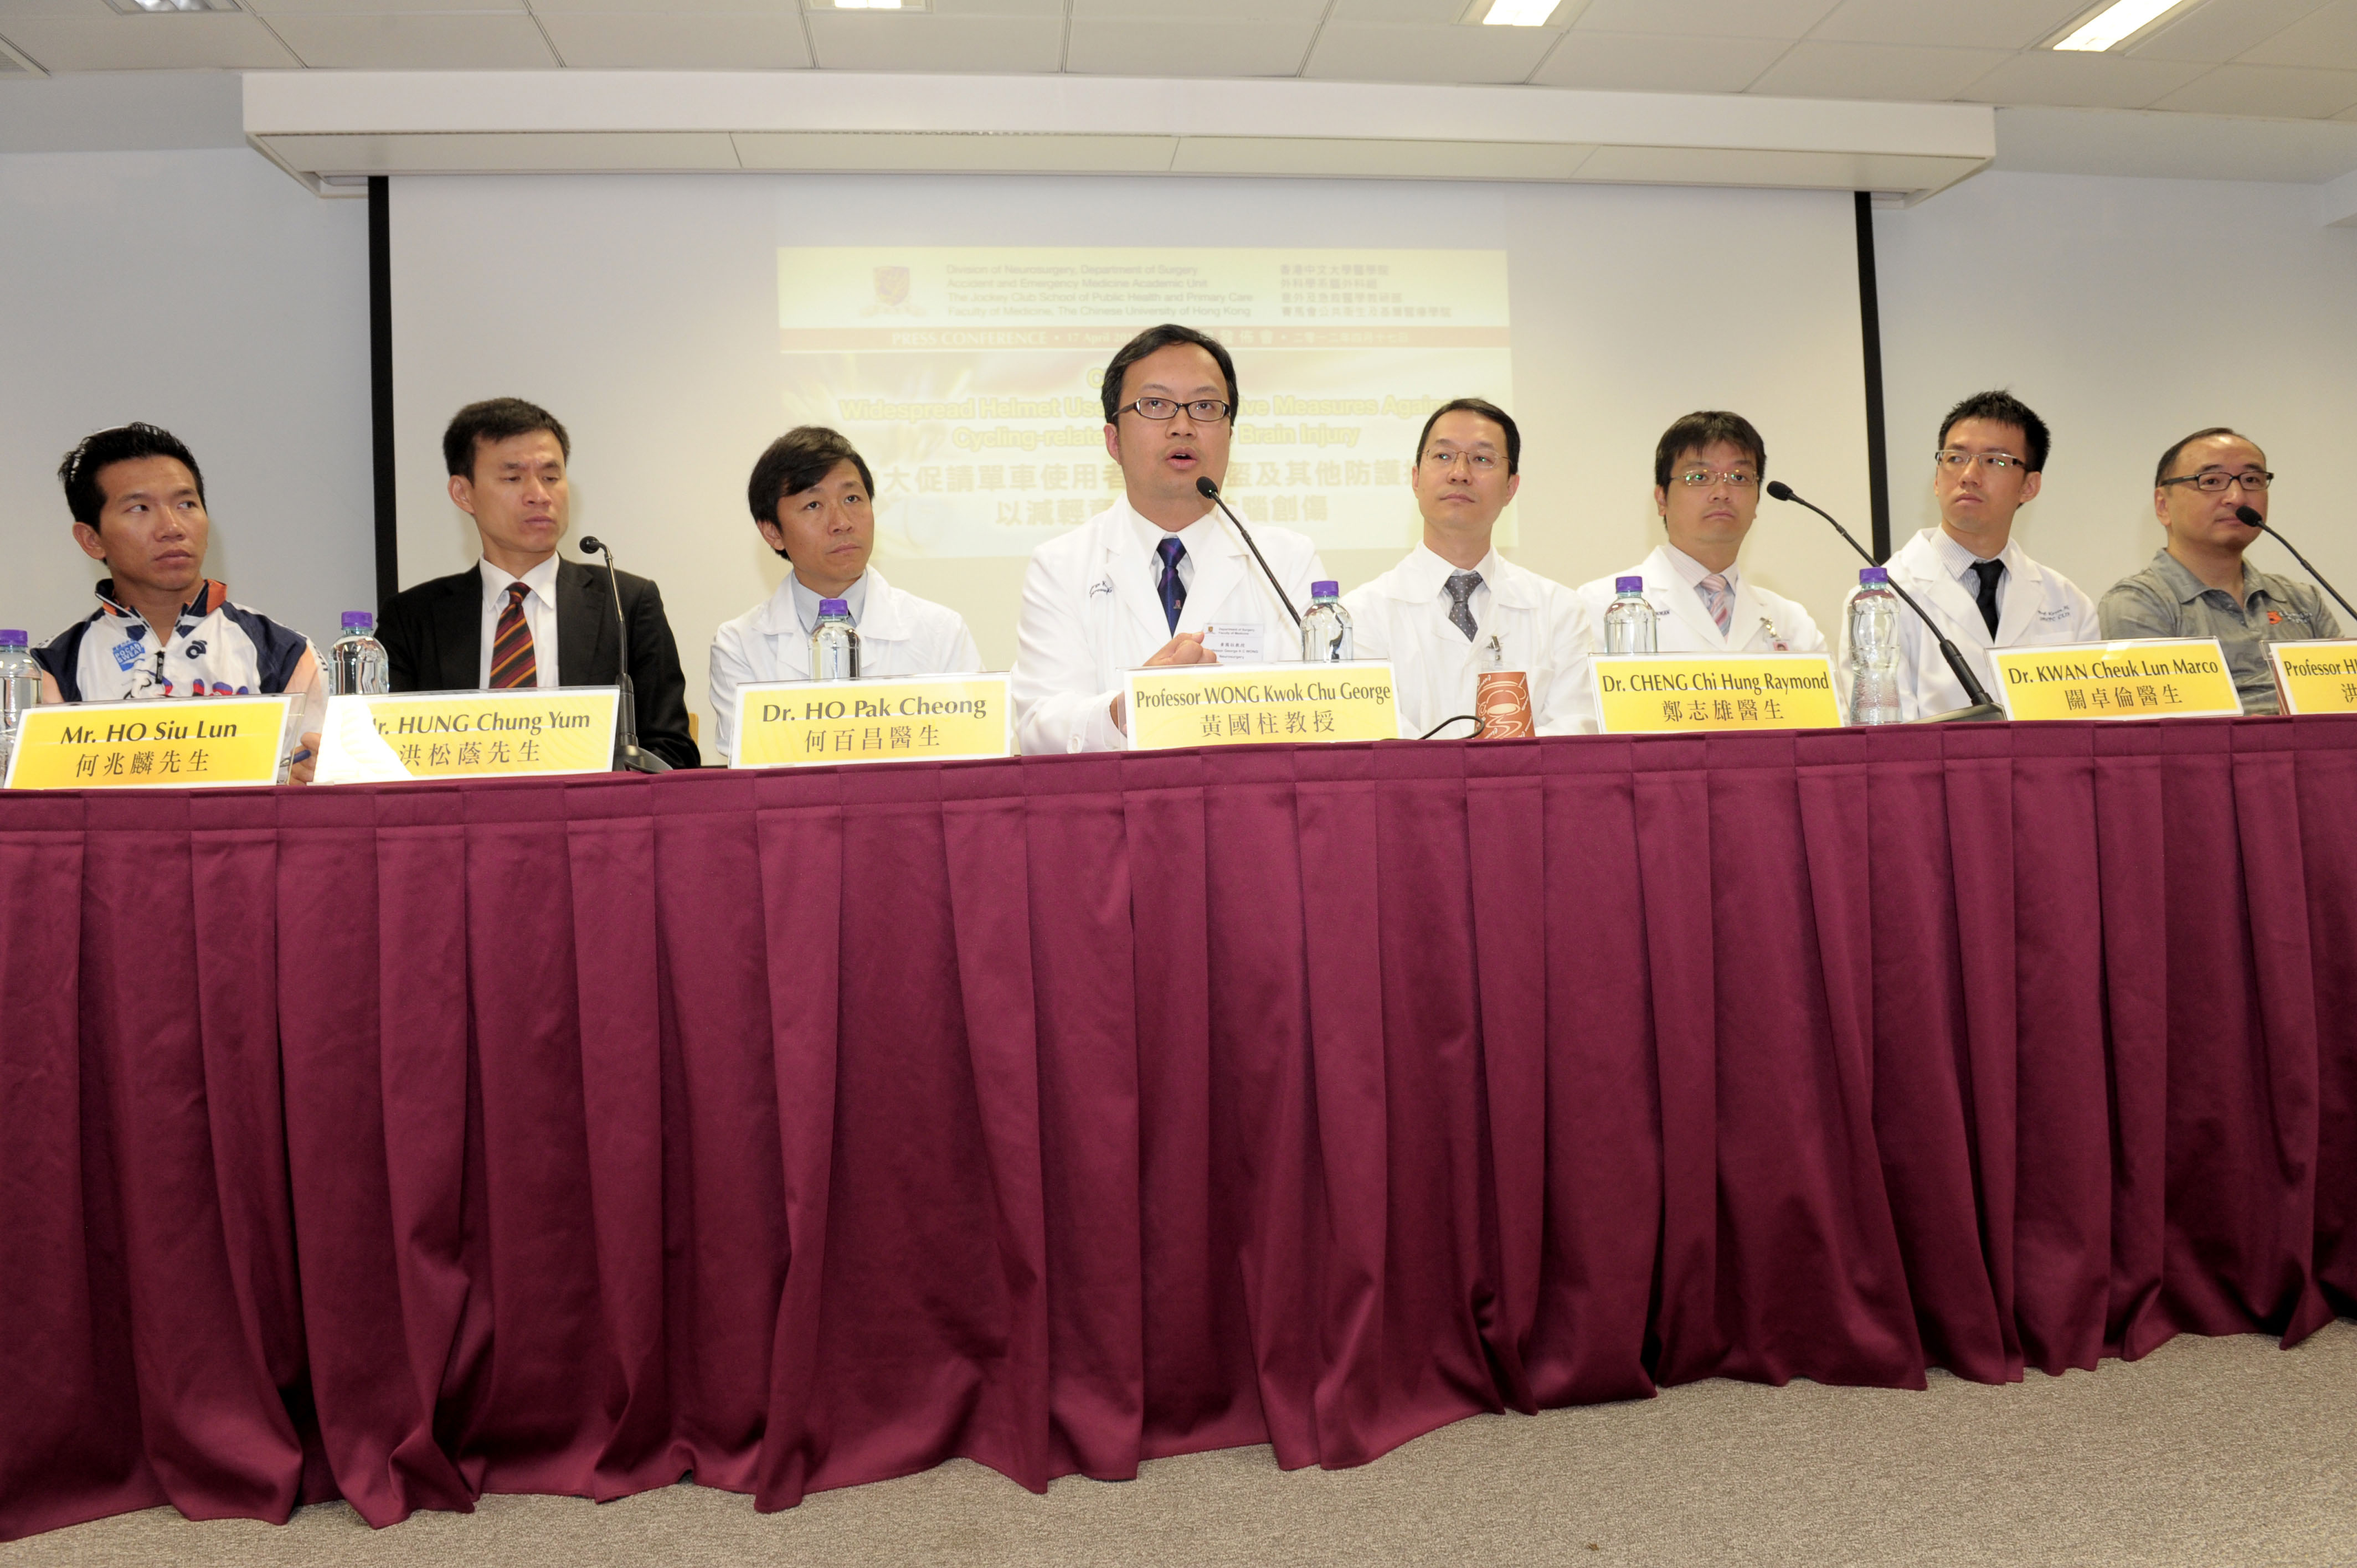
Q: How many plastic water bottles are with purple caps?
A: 6